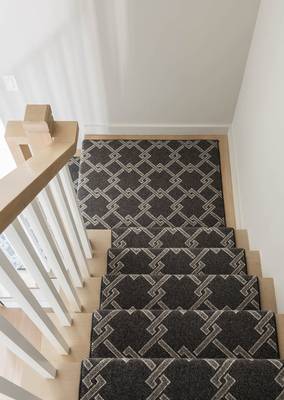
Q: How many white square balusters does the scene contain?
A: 8